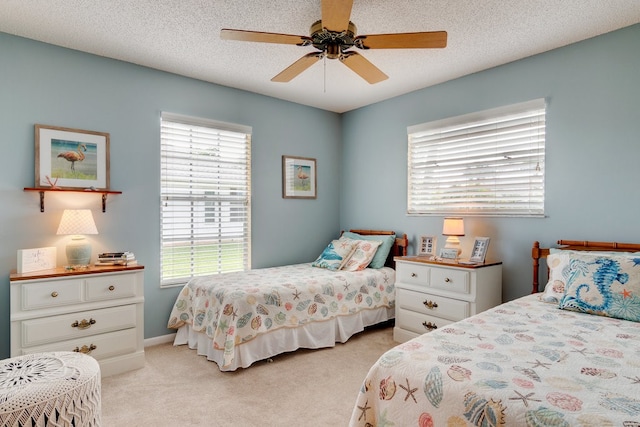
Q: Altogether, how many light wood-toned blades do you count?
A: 5